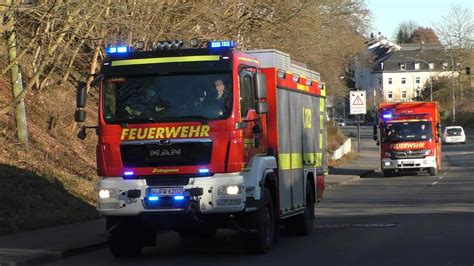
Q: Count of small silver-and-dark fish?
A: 0